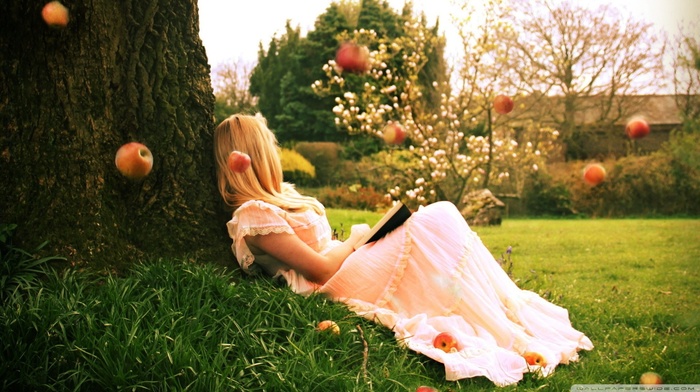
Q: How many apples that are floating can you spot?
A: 8